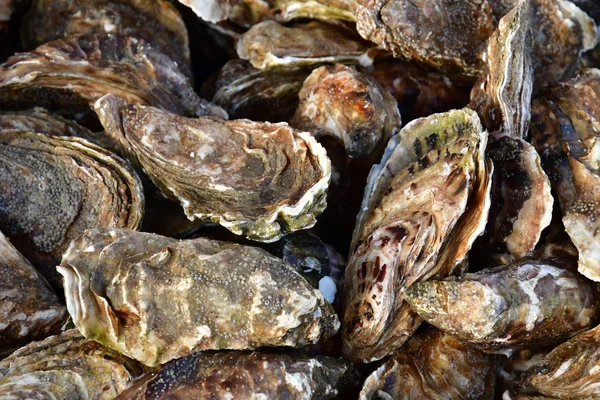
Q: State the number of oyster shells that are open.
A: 0